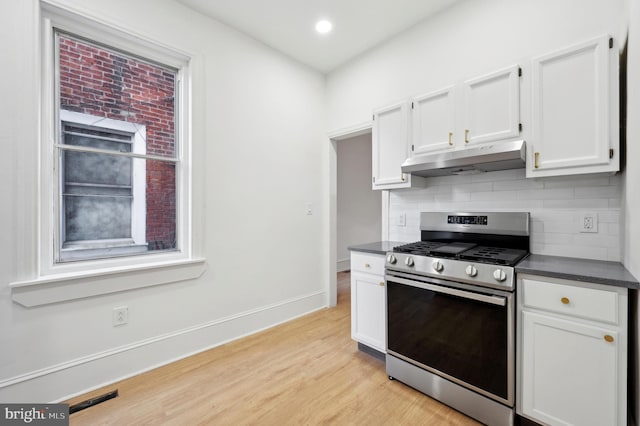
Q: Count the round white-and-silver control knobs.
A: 5